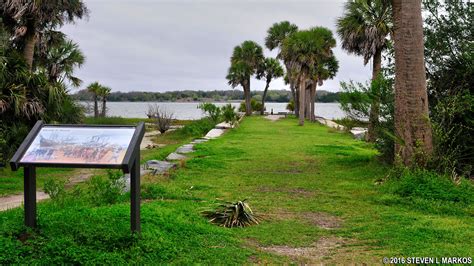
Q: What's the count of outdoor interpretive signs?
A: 1